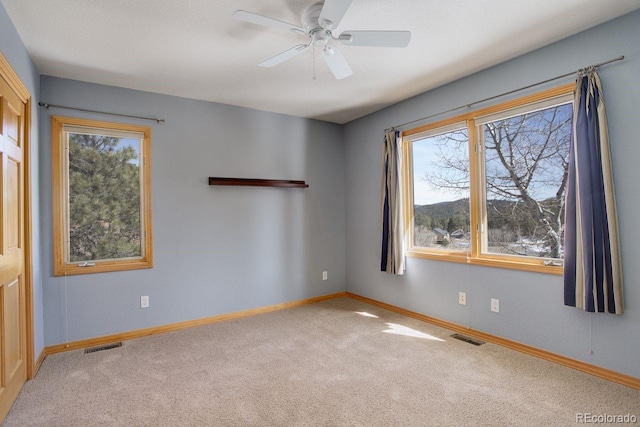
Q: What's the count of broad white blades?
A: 5